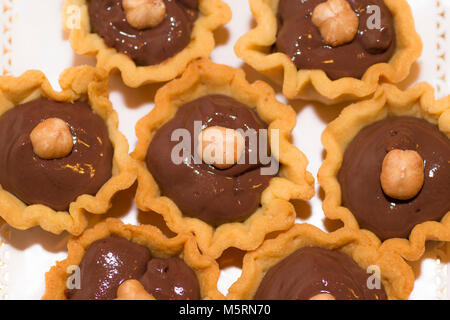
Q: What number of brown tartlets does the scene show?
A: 7